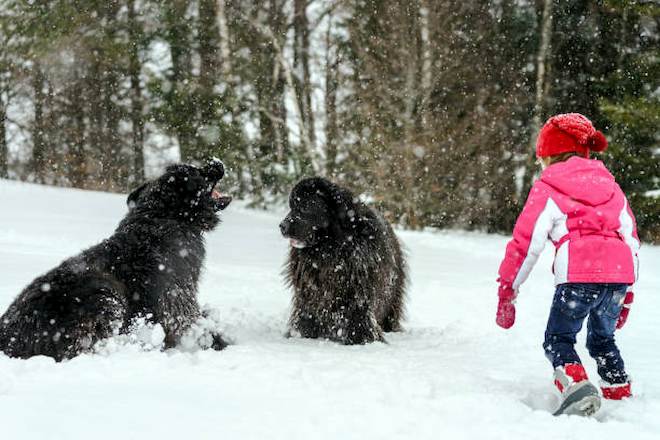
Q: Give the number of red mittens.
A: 2